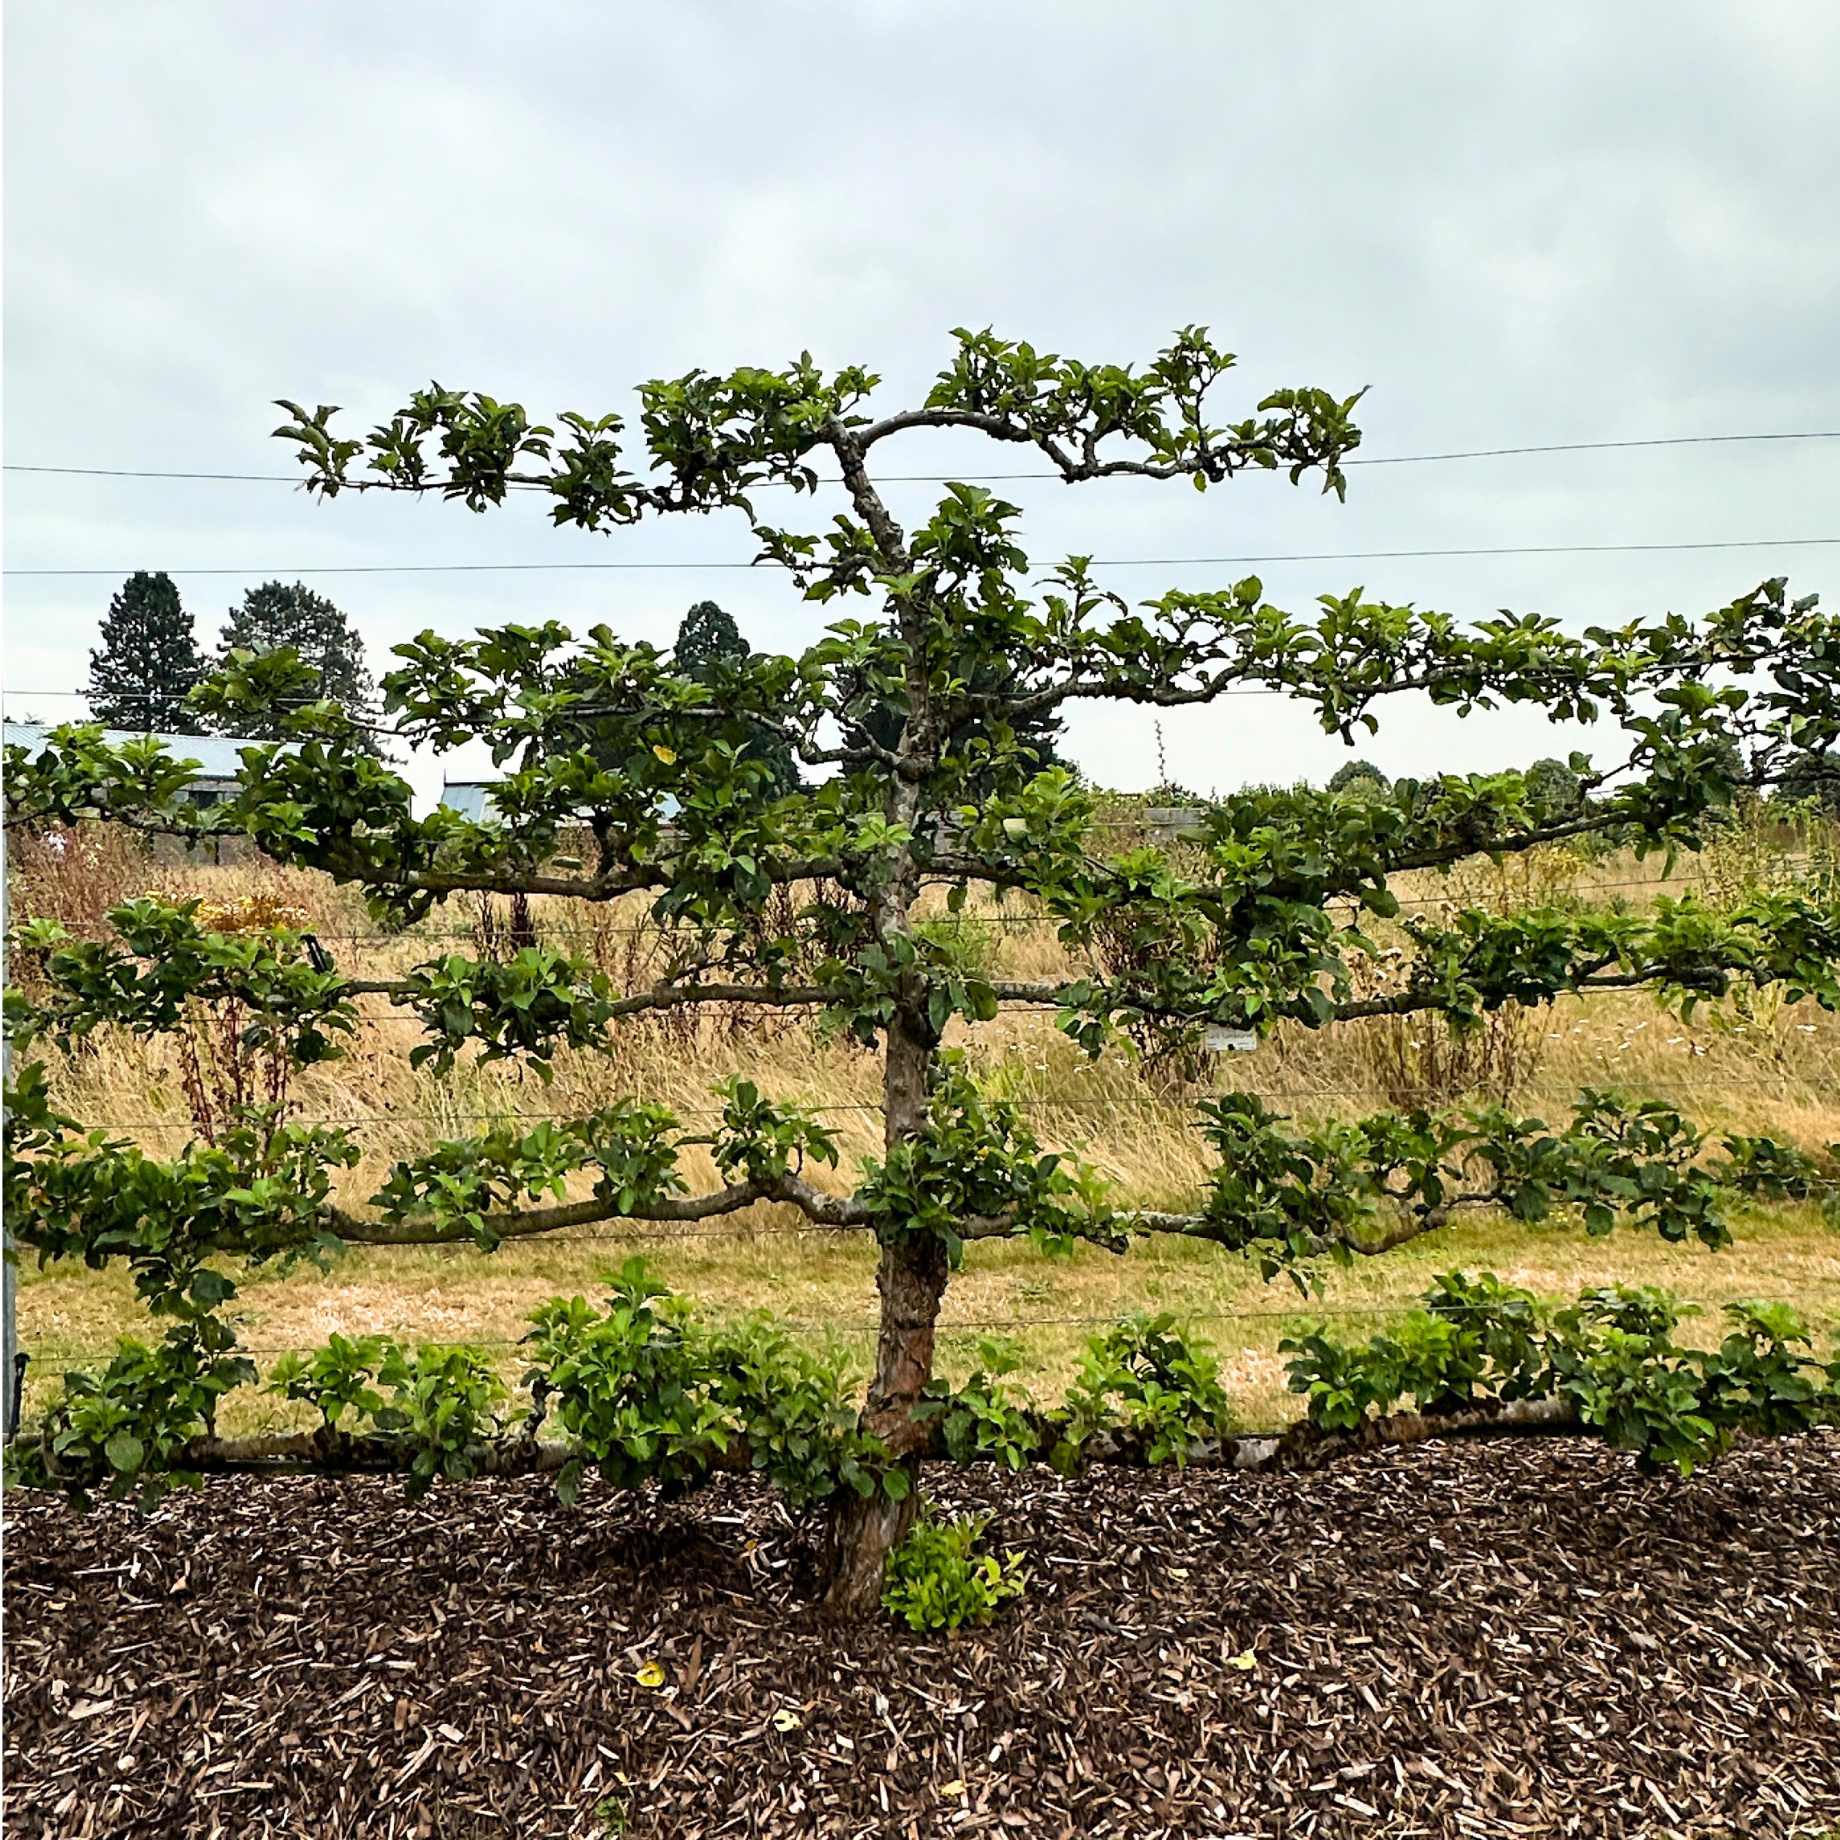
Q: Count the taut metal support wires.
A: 9